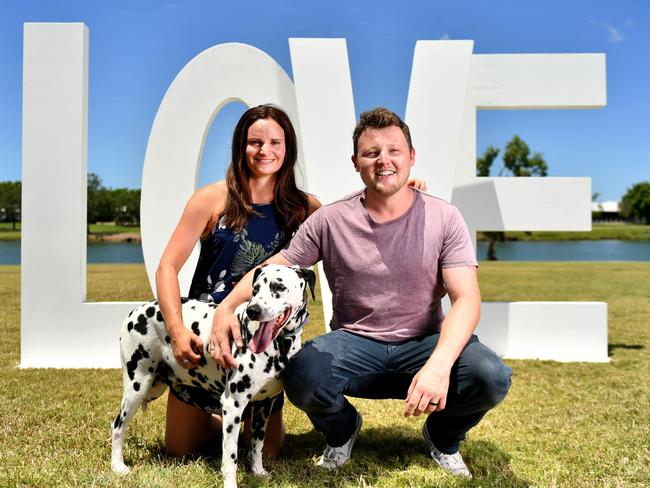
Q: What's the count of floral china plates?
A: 0